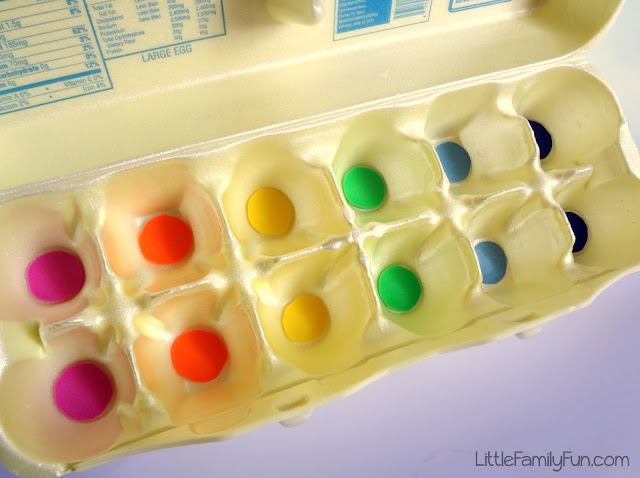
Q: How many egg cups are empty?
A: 0